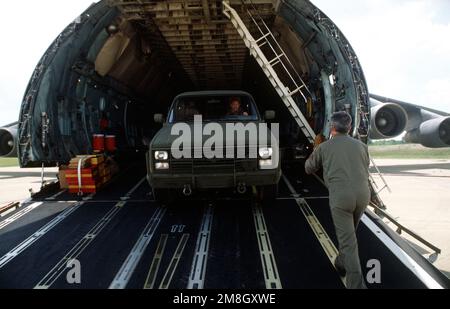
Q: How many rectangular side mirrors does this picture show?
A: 2